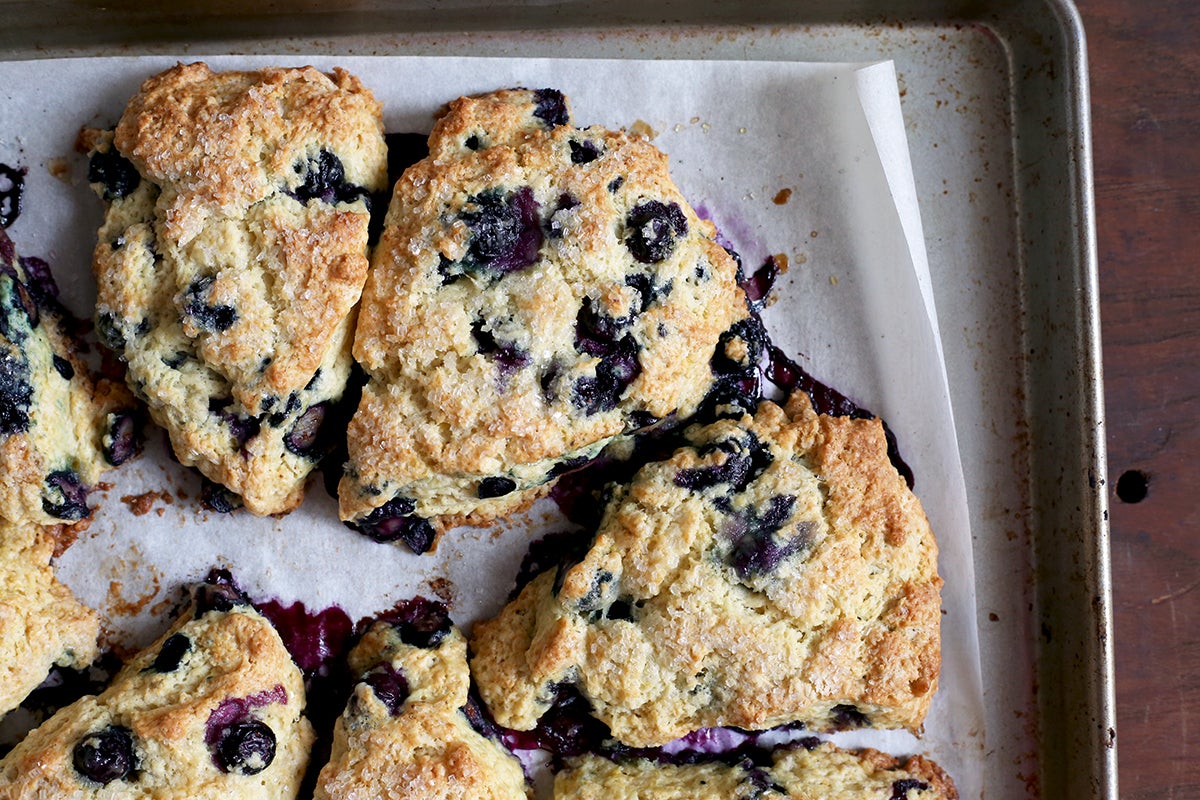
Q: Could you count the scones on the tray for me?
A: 8